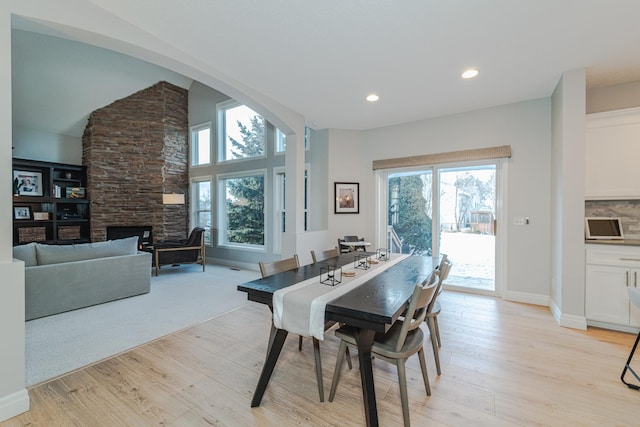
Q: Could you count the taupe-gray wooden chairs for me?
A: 4